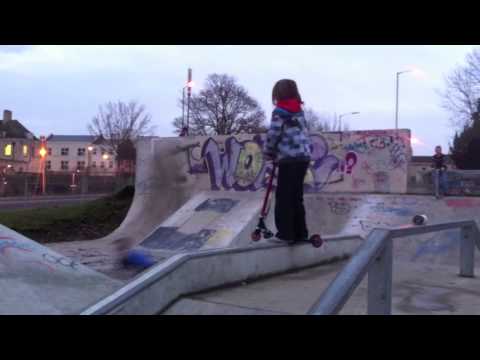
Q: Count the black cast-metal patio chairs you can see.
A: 0